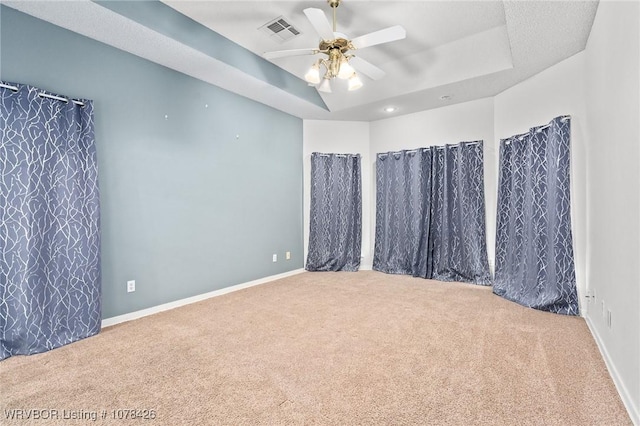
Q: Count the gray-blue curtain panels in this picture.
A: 5